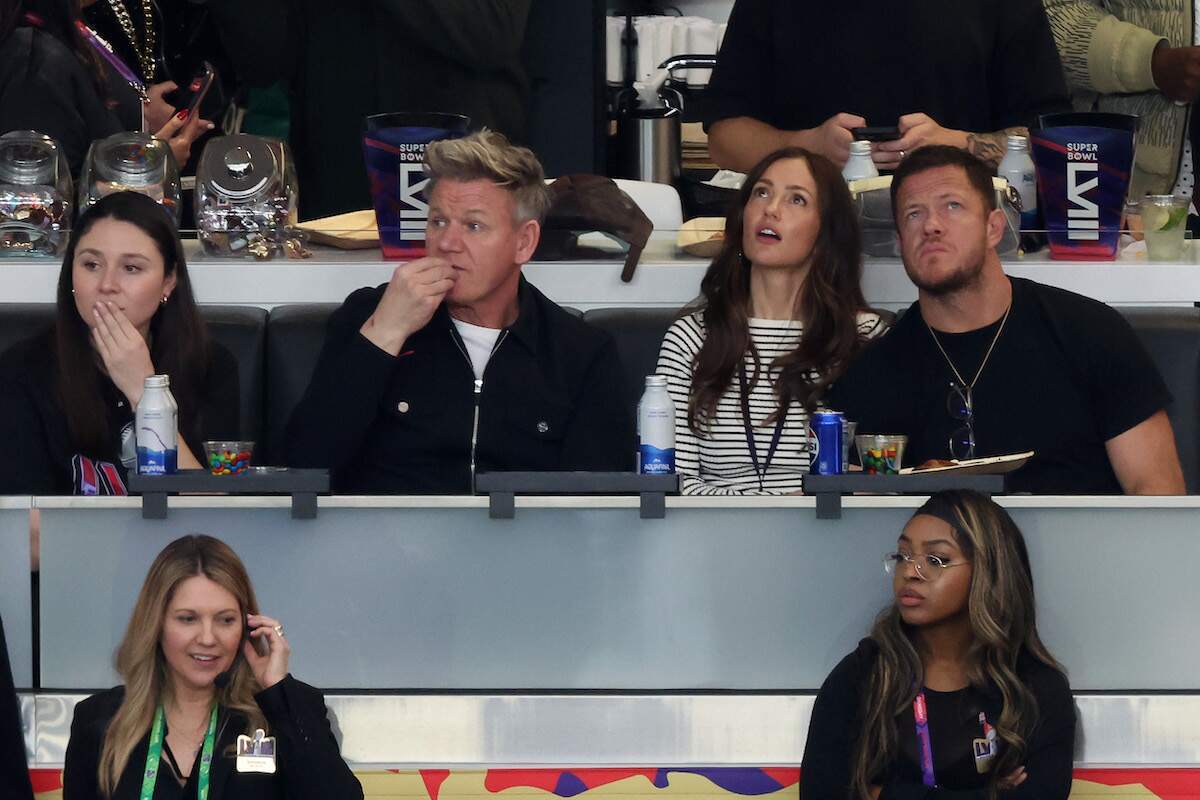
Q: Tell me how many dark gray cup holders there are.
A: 3